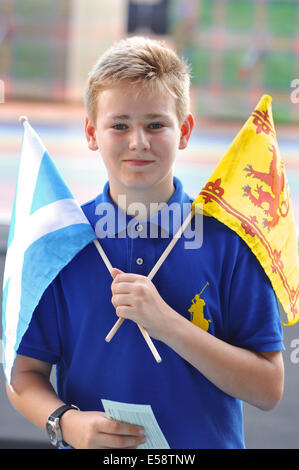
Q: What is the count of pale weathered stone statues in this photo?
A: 0